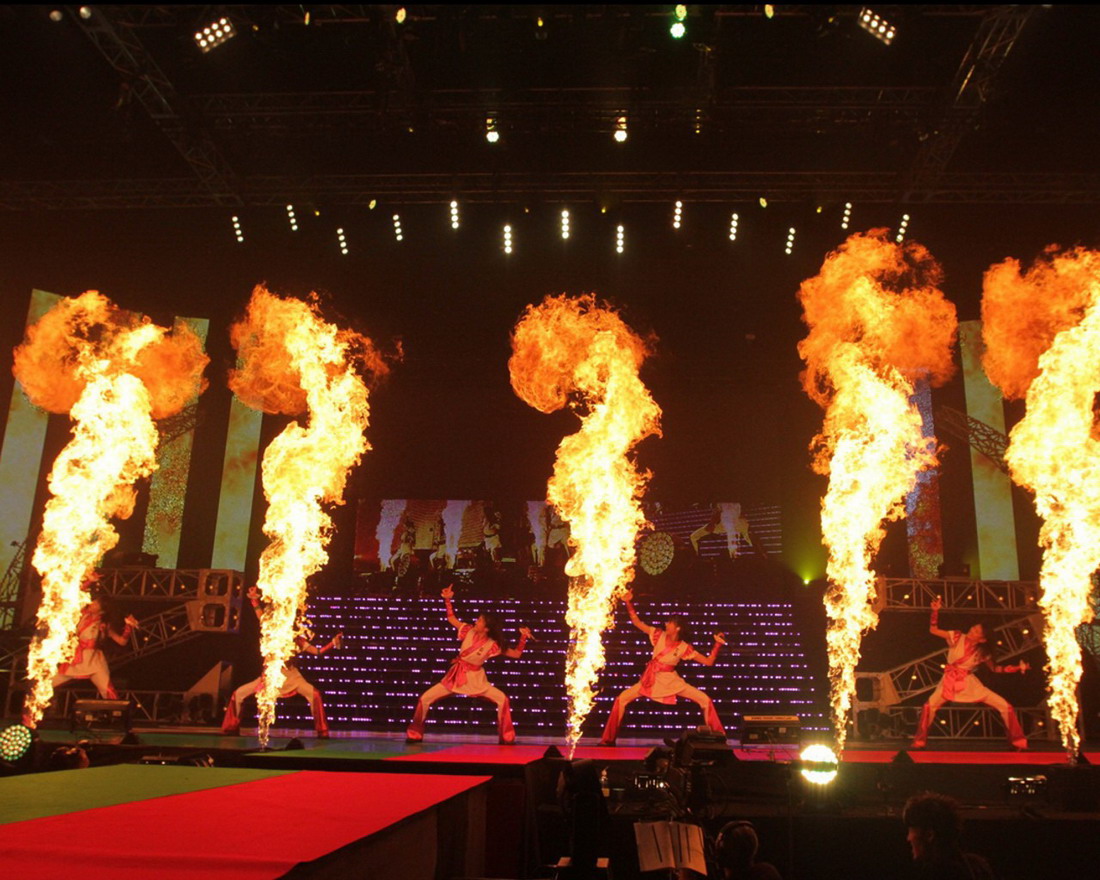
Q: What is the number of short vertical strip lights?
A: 13